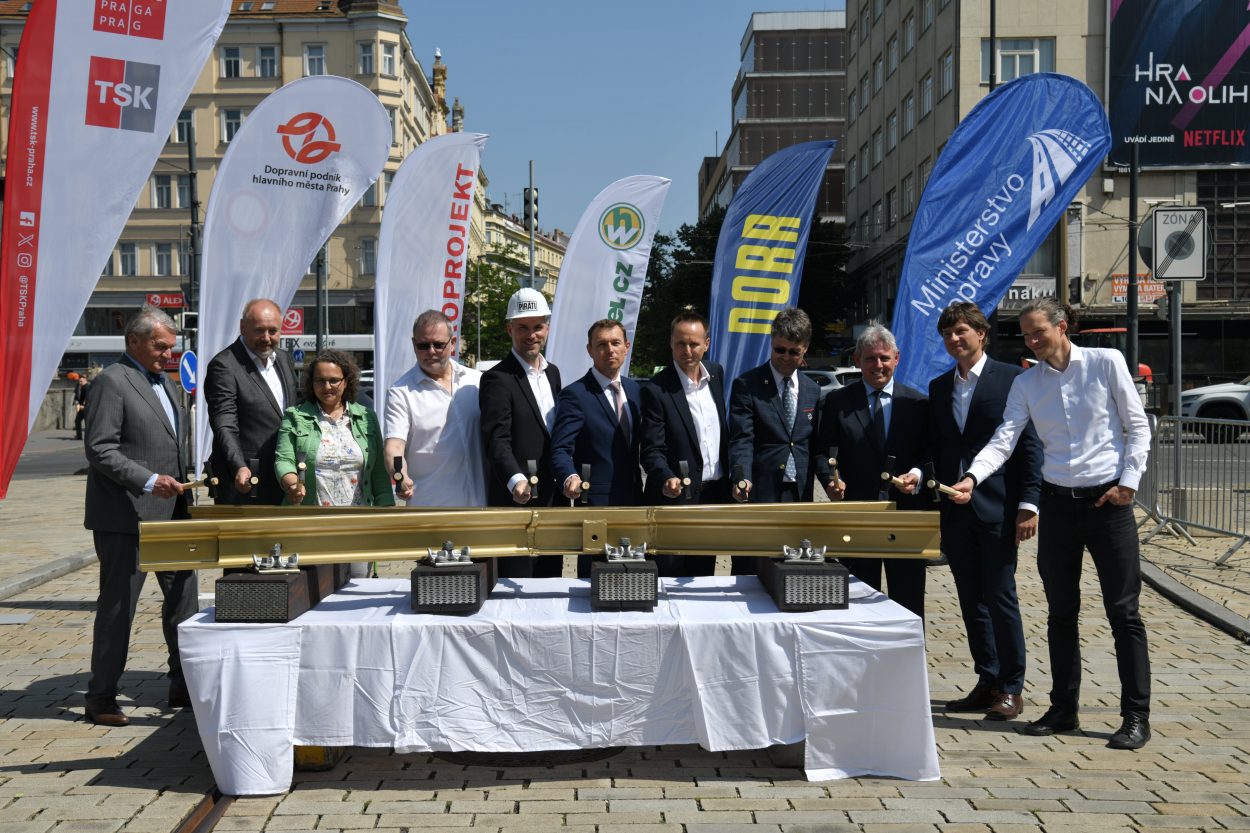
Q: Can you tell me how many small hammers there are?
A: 11